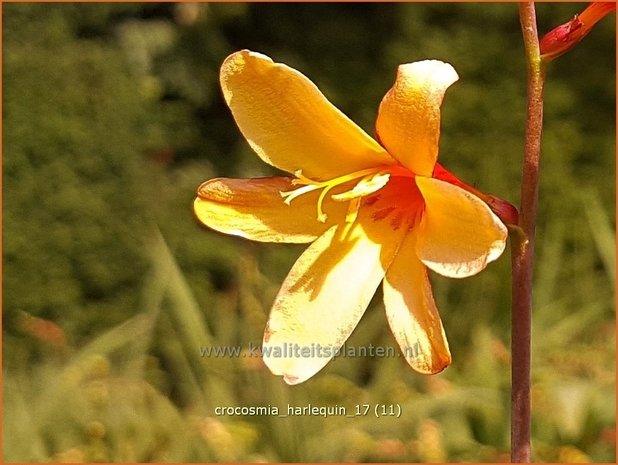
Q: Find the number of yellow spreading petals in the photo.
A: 6